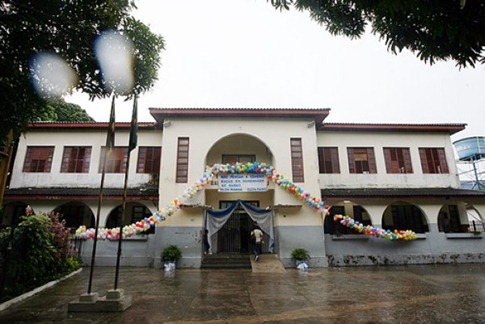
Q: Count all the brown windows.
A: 10